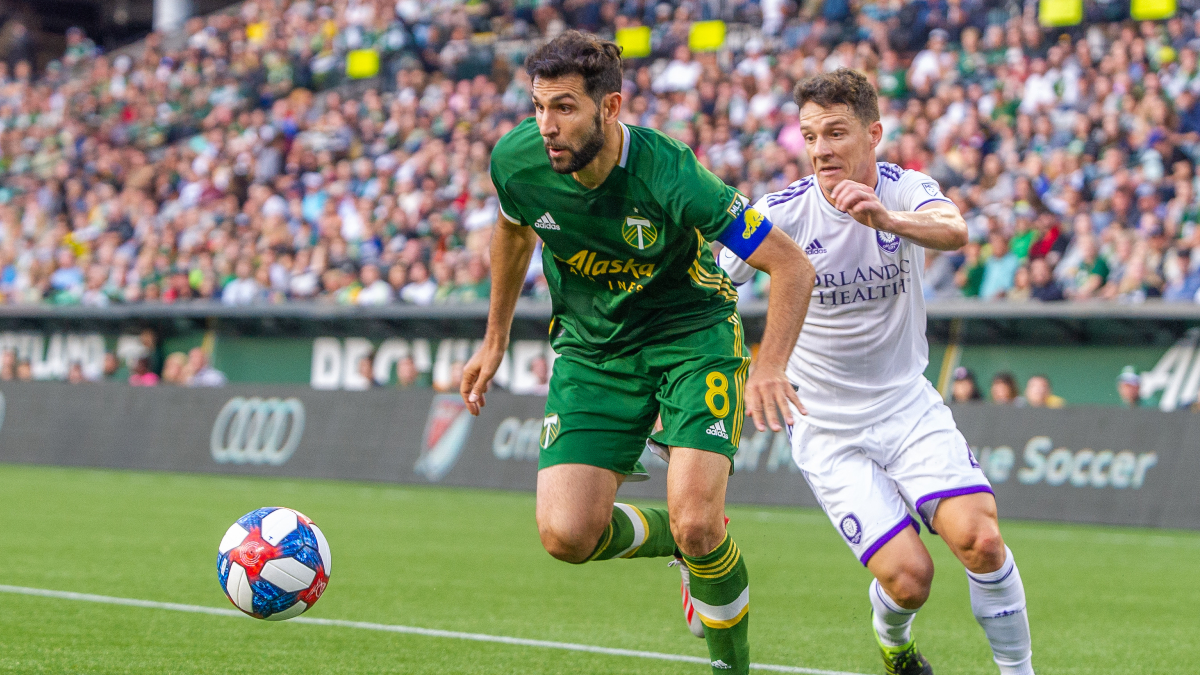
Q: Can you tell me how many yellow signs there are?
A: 5